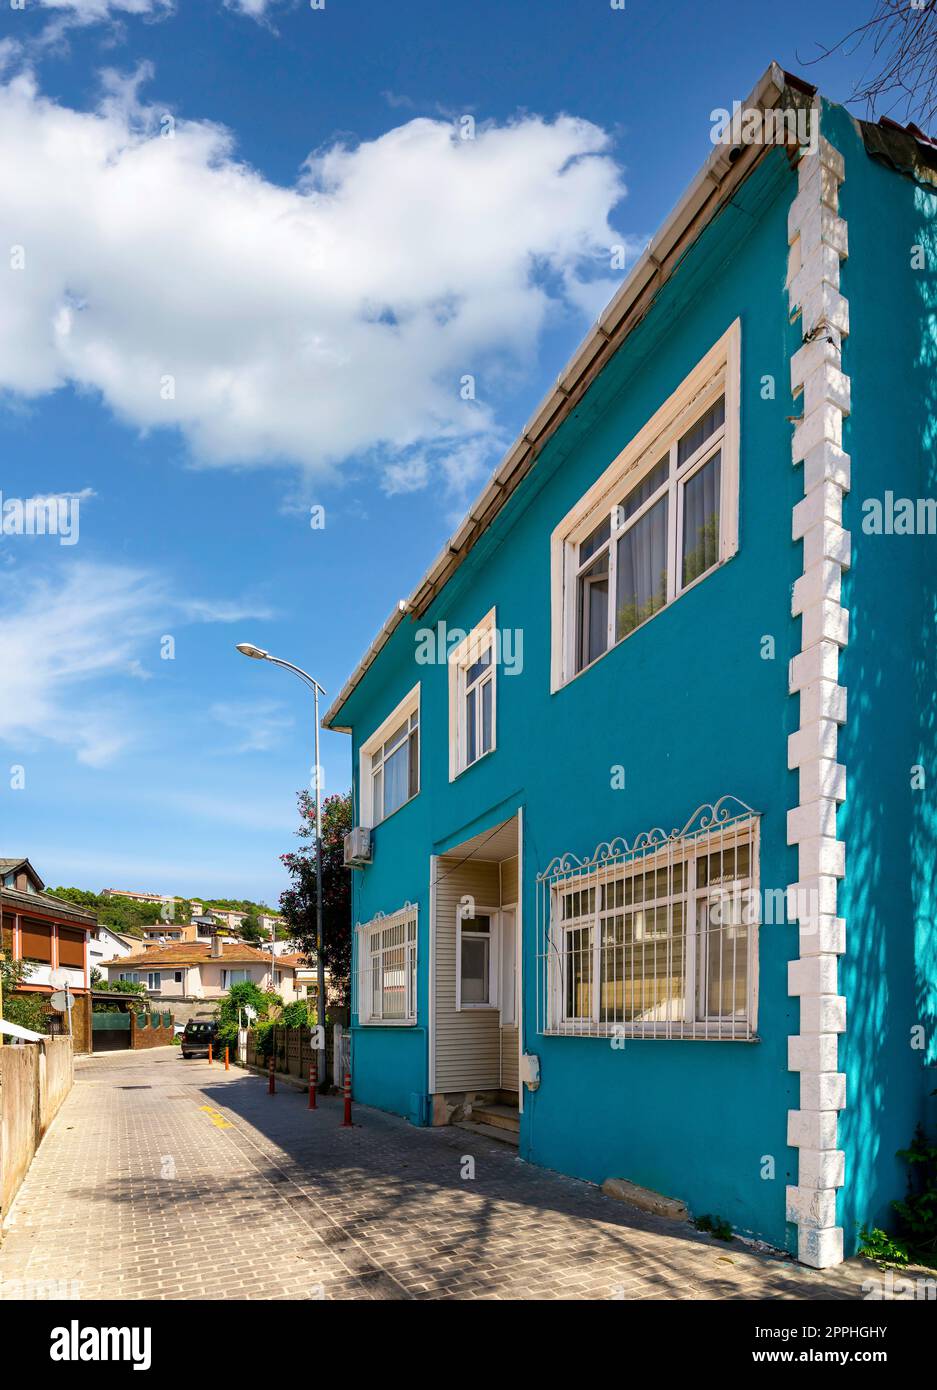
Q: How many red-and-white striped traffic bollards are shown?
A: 3